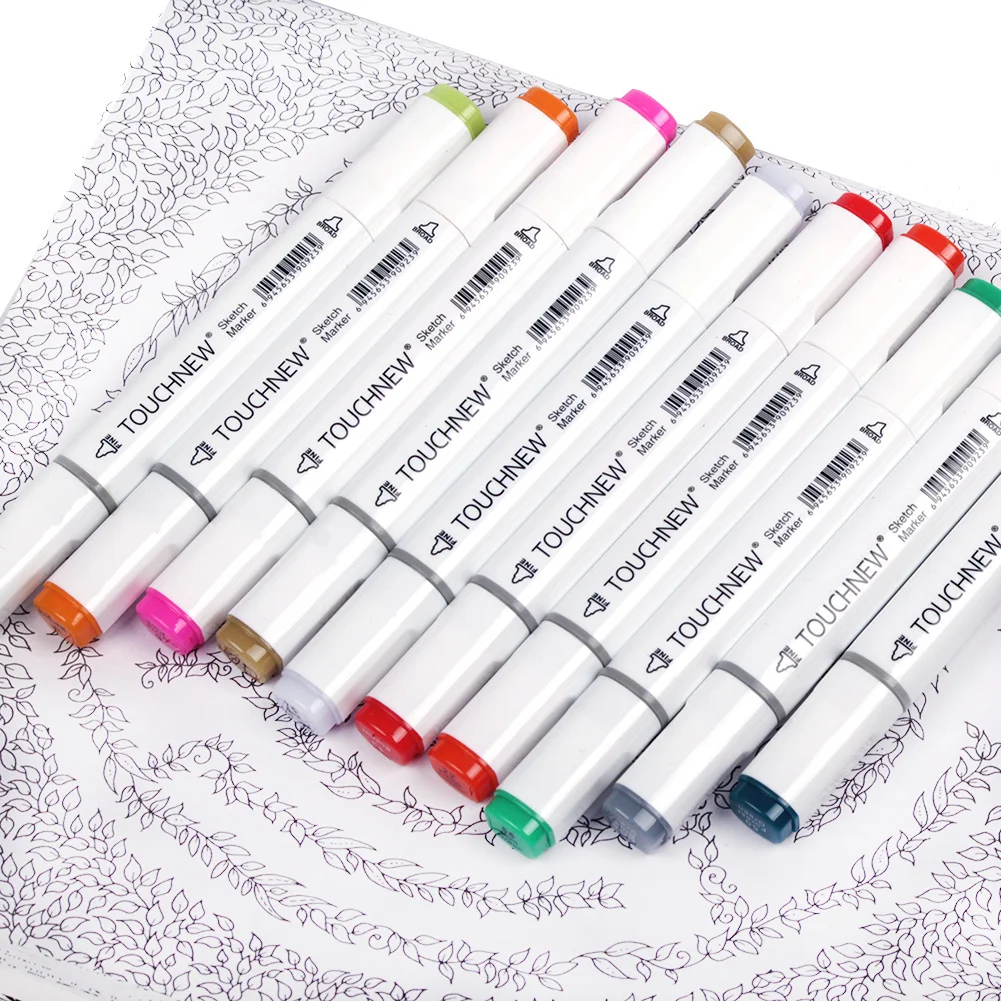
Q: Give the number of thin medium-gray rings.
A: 10